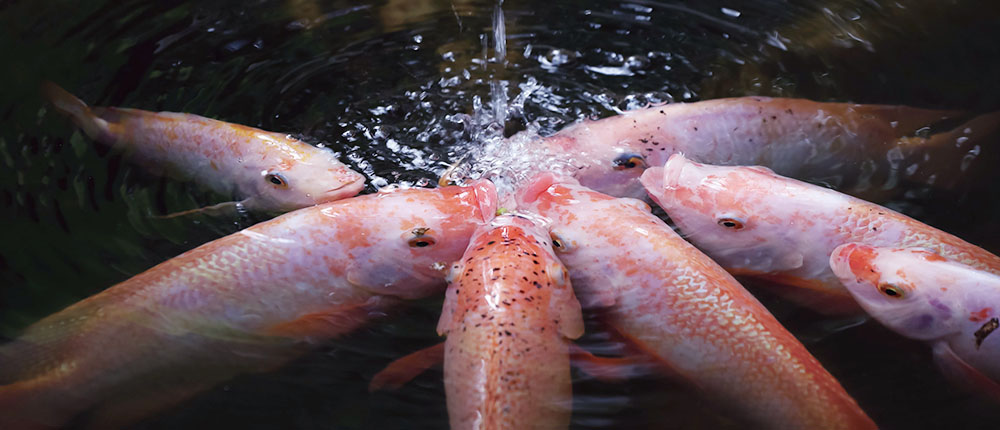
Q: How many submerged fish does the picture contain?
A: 7